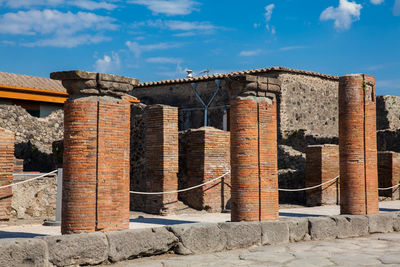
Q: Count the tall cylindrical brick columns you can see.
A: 3